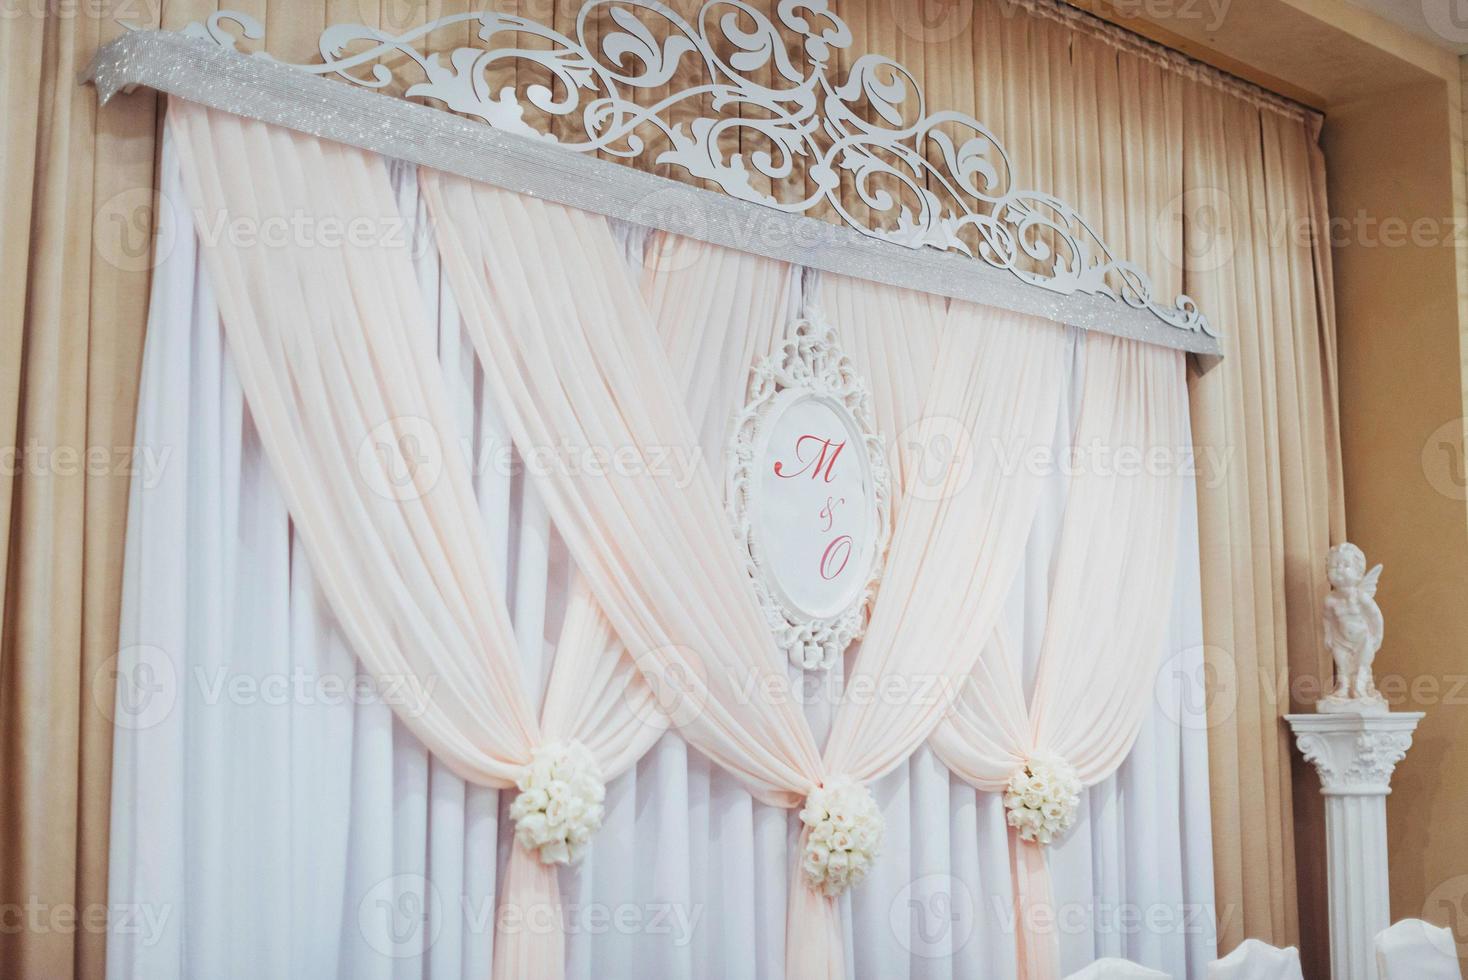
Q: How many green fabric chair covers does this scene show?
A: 0